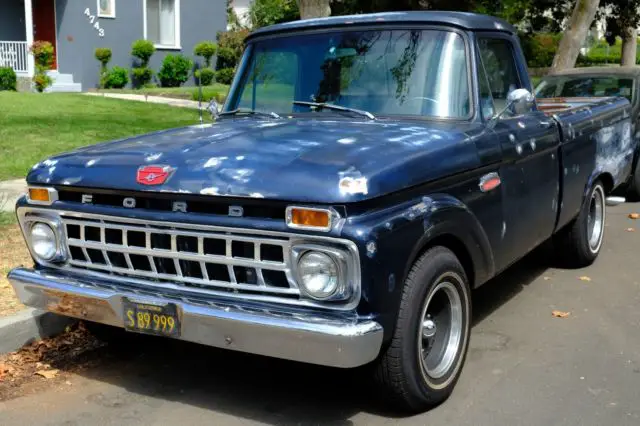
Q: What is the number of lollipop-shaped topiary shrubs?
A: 4